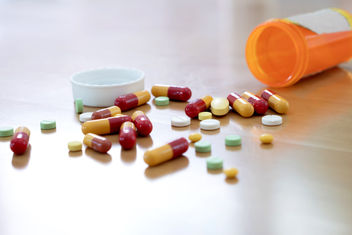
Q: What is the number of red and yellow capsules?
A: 13